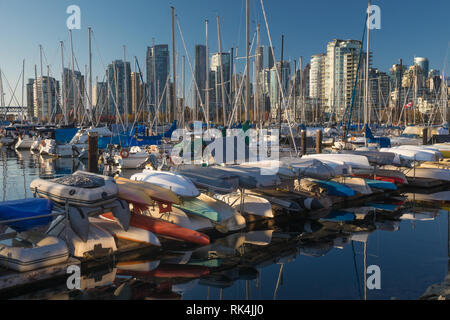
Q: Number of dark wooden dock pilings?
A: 4